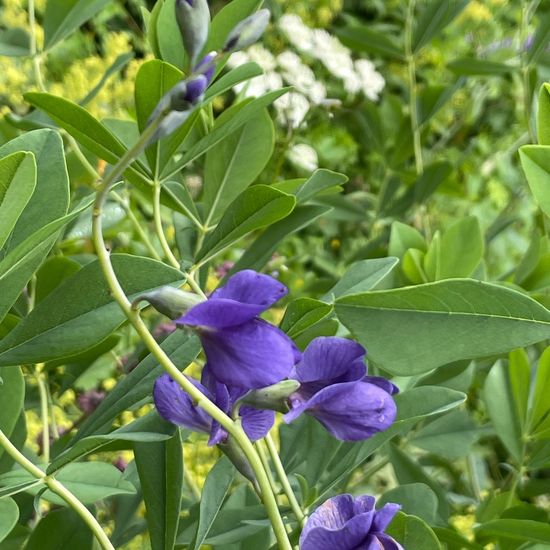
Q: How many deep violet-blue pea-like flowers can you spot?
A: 4